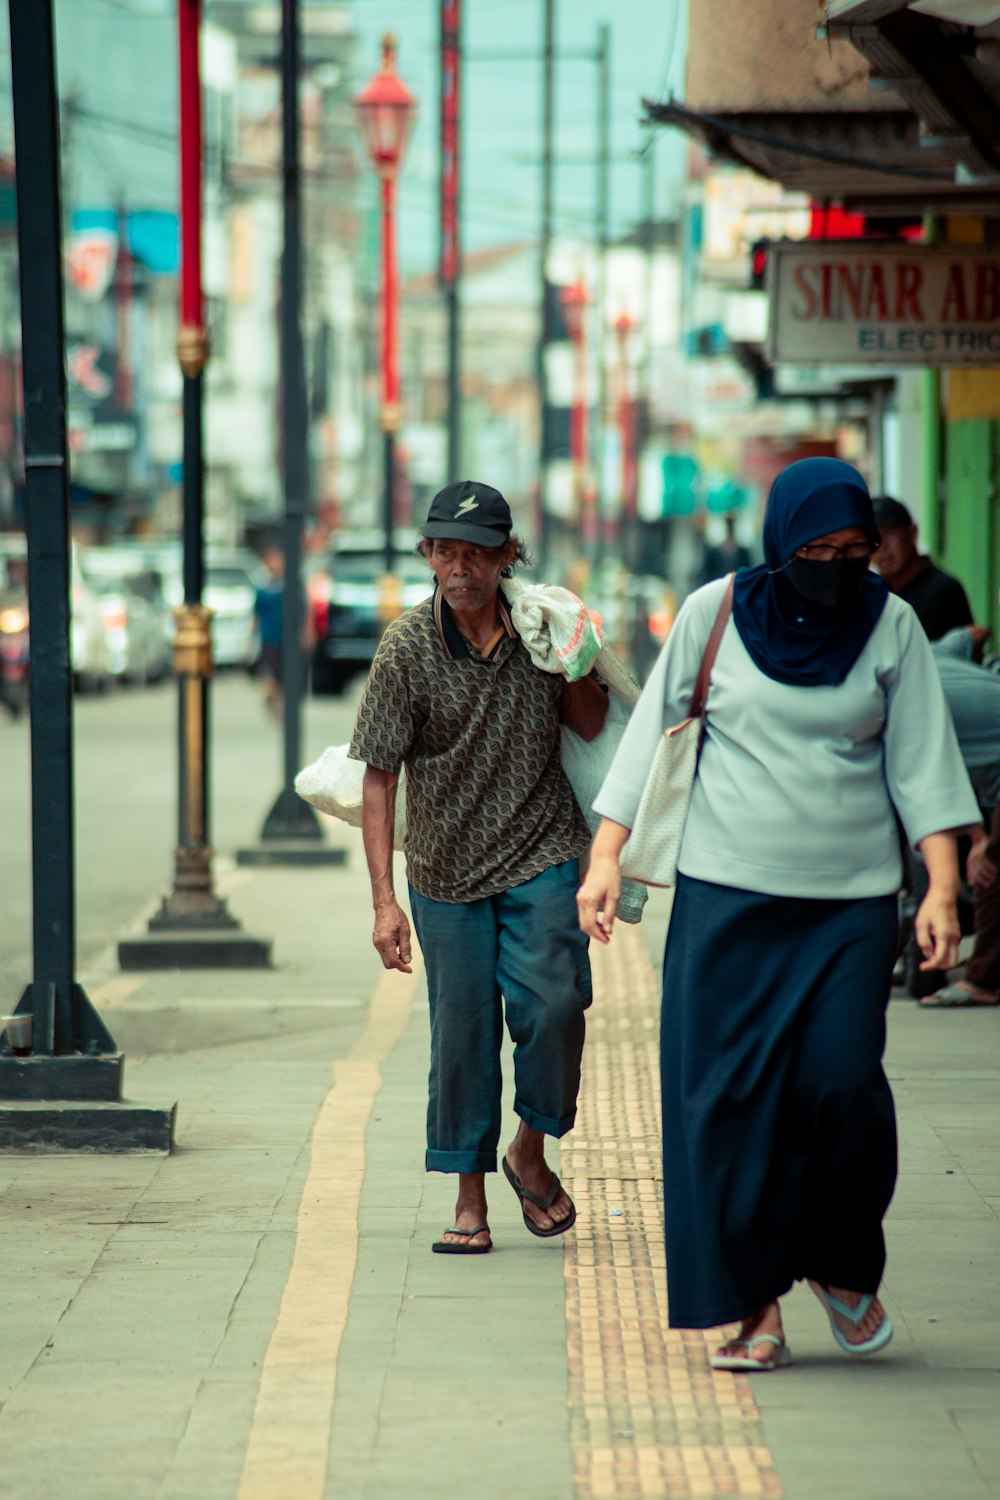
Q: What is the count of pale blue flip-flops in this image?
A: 2